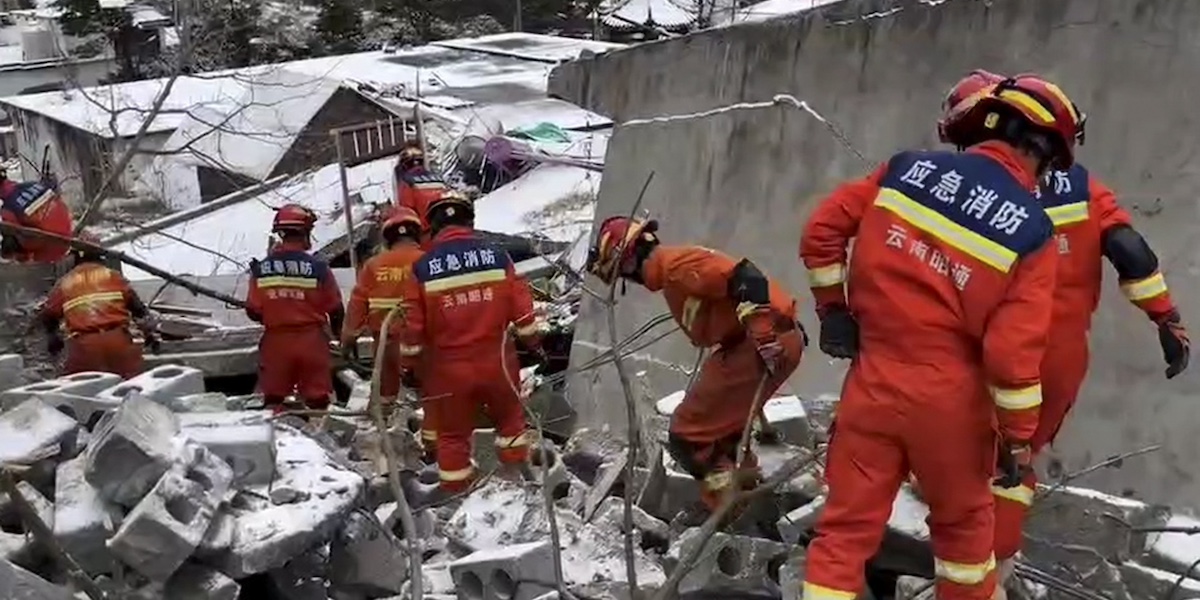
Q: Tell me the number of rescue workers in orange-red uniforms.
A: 9